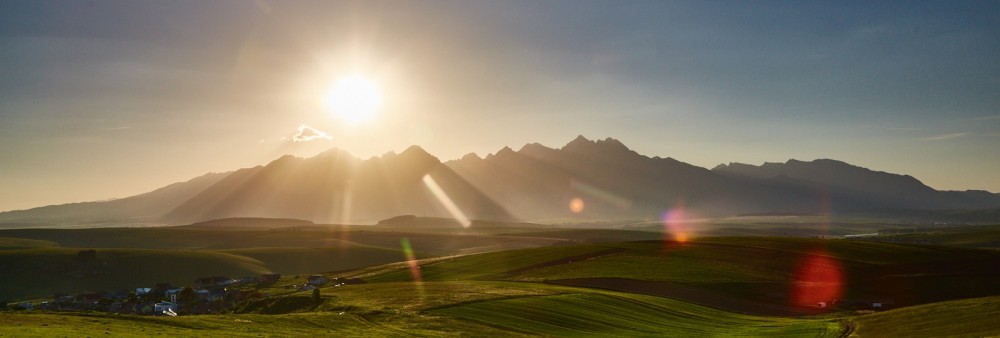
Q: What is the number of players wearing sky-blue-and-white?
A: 0